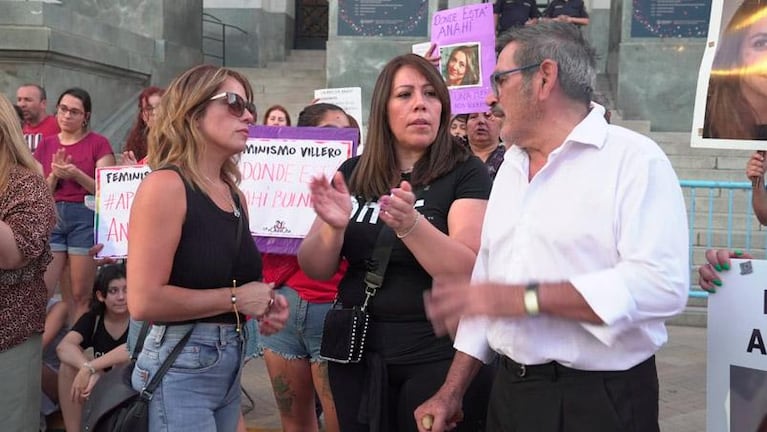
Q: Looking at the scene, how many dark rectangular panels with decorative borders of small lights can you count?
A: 2